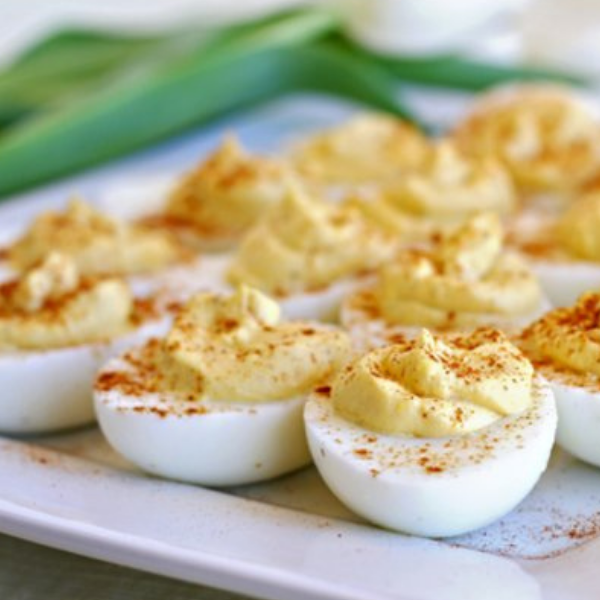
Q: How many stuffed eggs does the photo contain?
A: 12